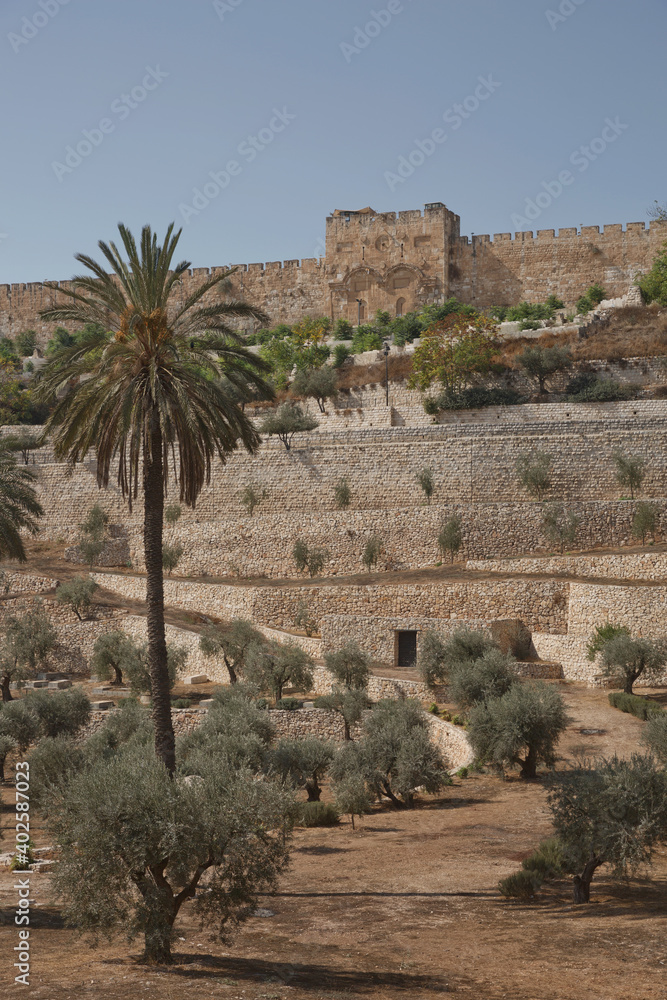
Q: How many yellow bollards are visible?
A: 0